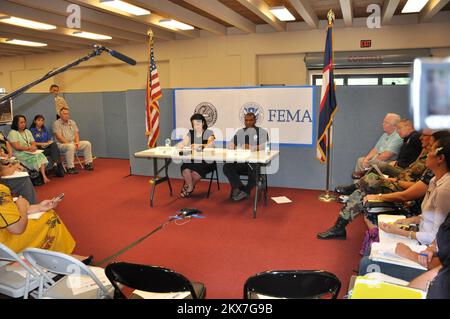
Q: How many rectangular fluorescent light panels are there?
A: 7